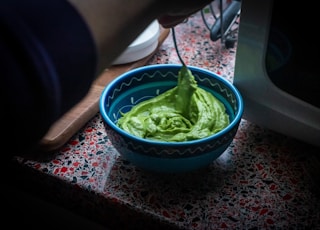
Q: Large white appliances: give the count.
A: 1